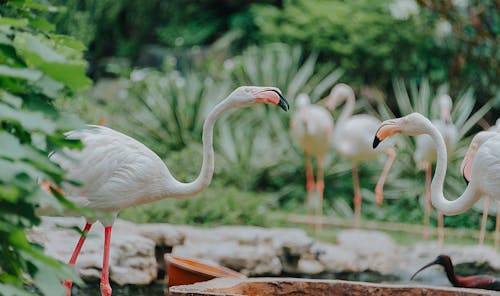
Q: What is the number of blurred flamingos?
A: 3